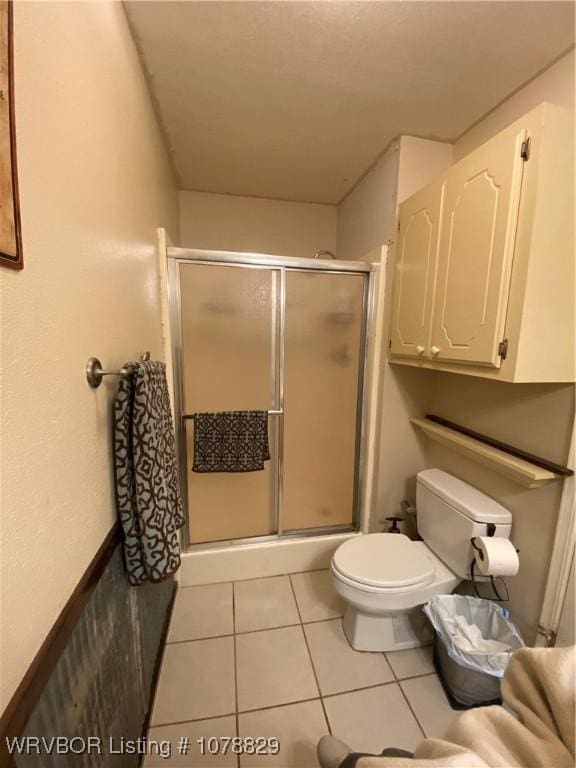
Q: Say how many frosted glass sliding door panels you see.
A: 2